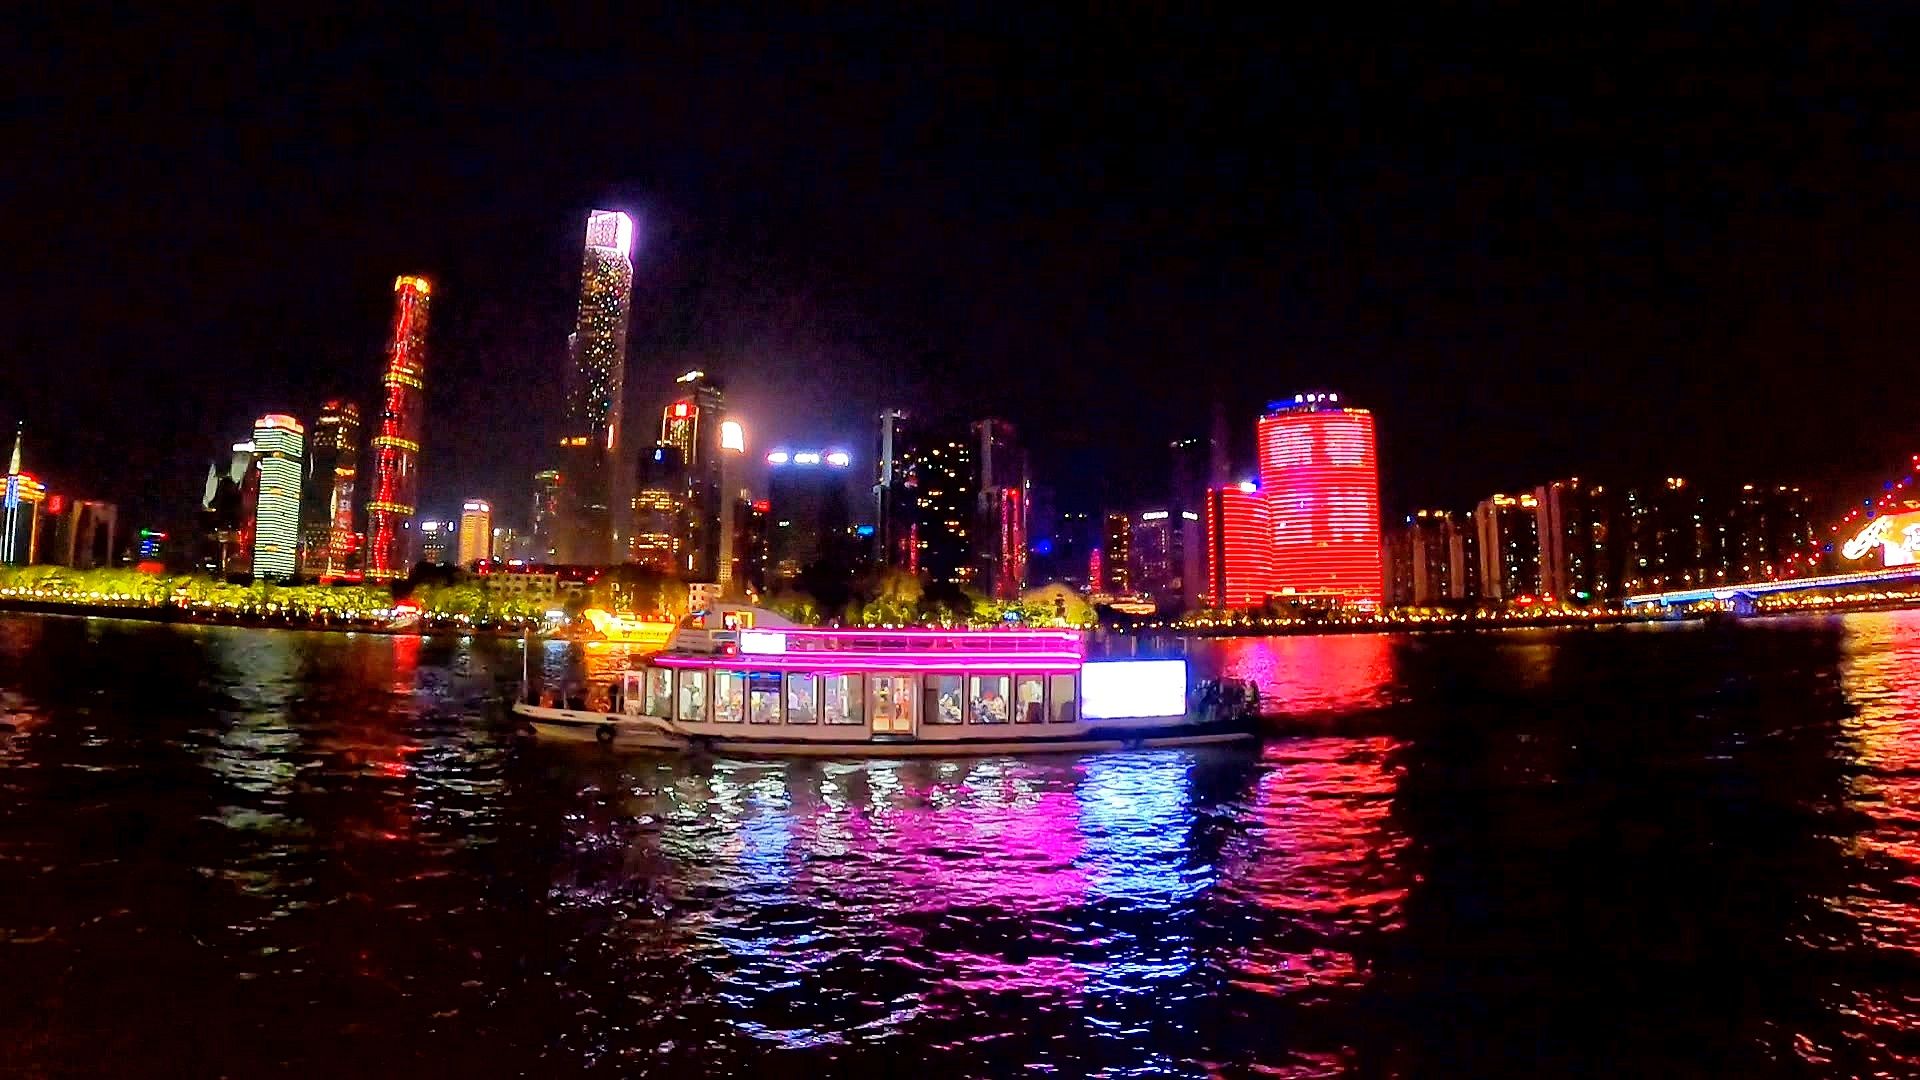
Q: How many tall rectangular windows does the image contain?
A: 10